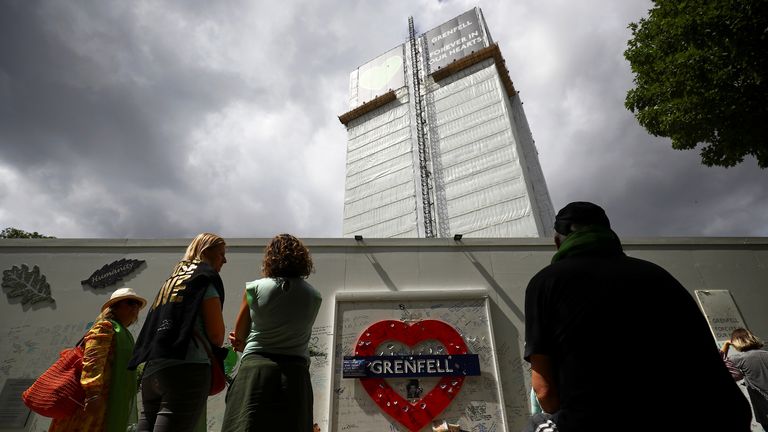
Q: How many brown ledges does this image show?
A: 2